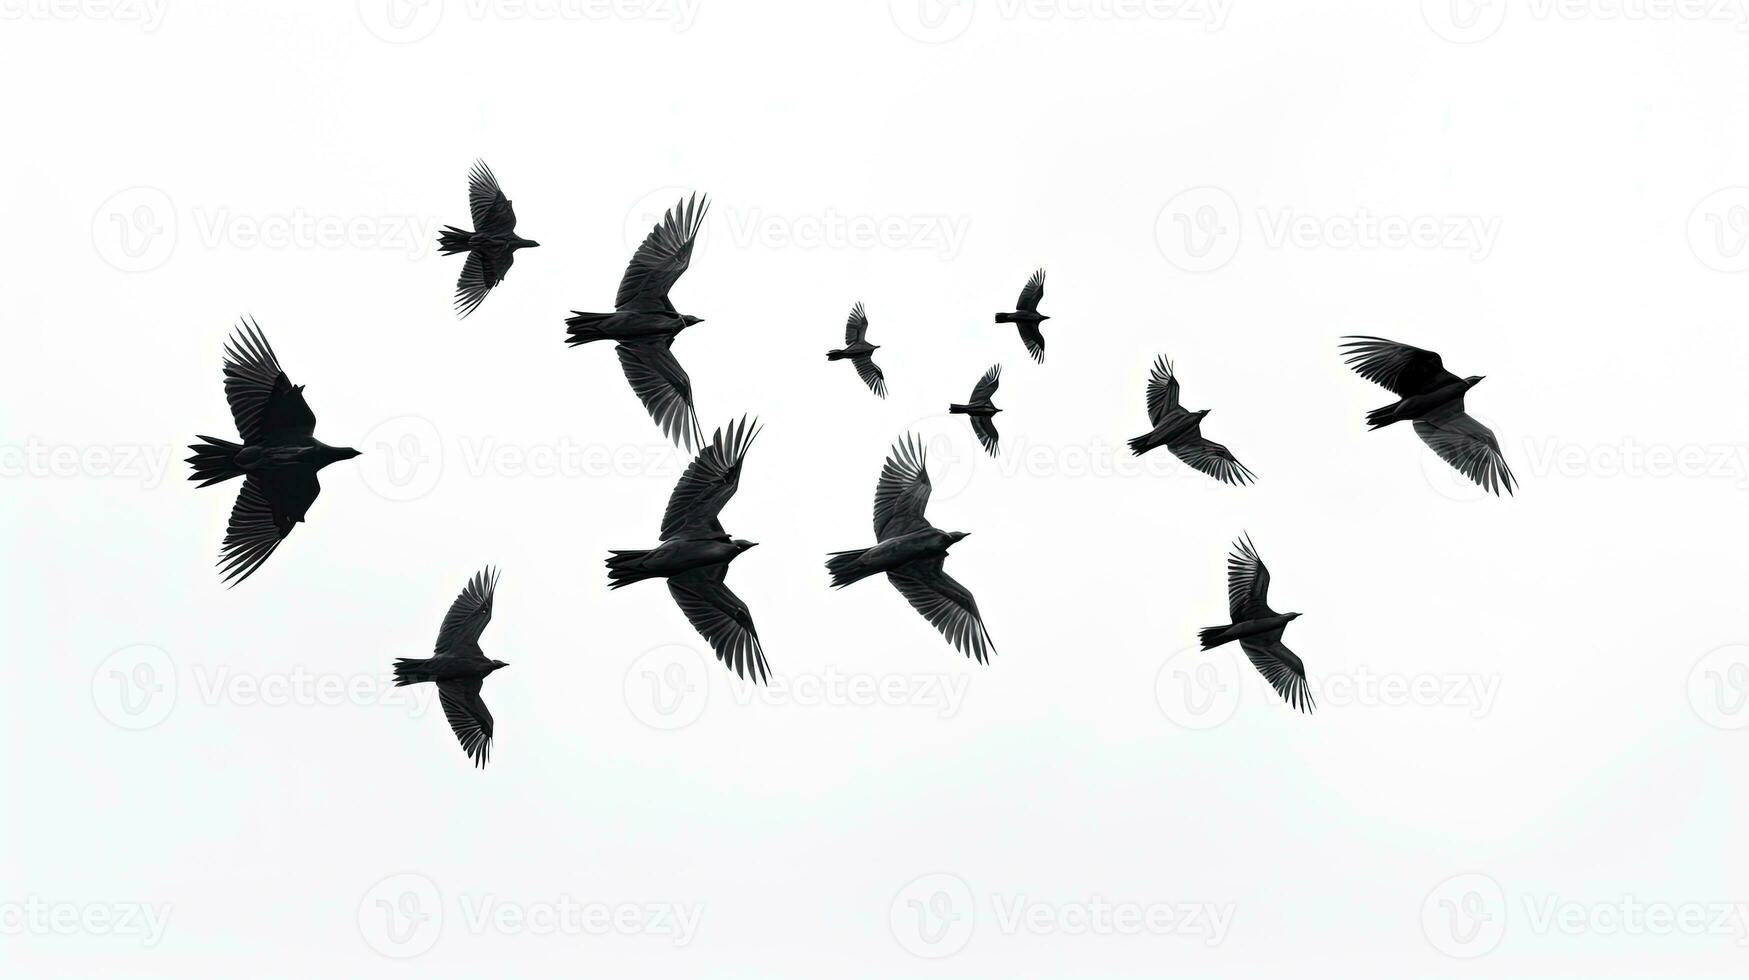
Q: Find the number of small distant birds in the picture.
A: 3